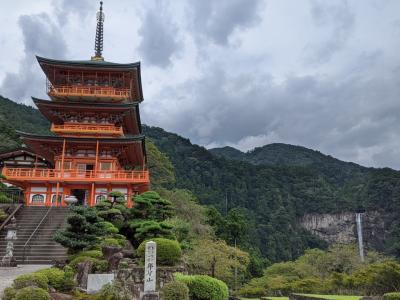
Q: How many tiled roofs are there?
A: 3